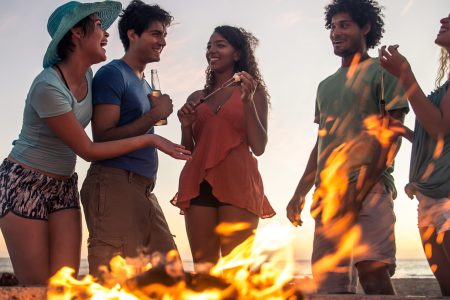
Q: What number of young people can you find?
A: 5